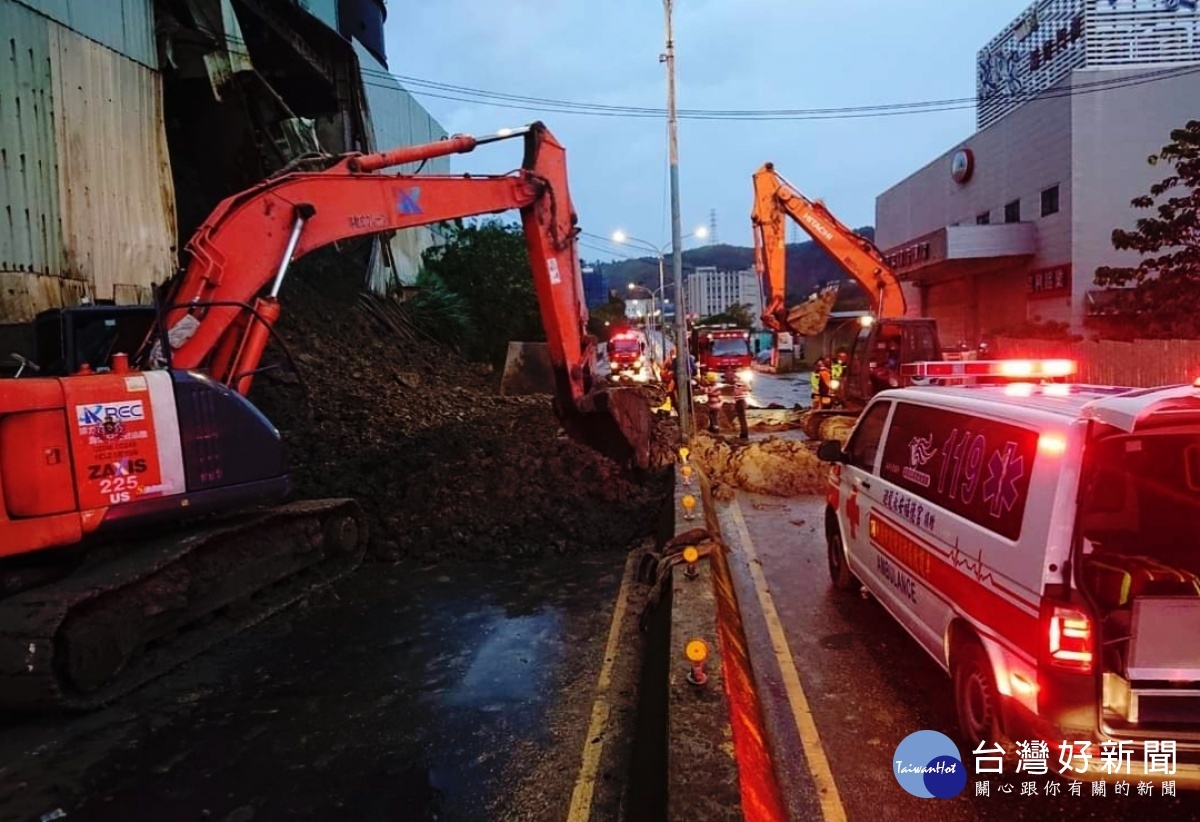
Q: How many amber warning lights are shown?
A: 5